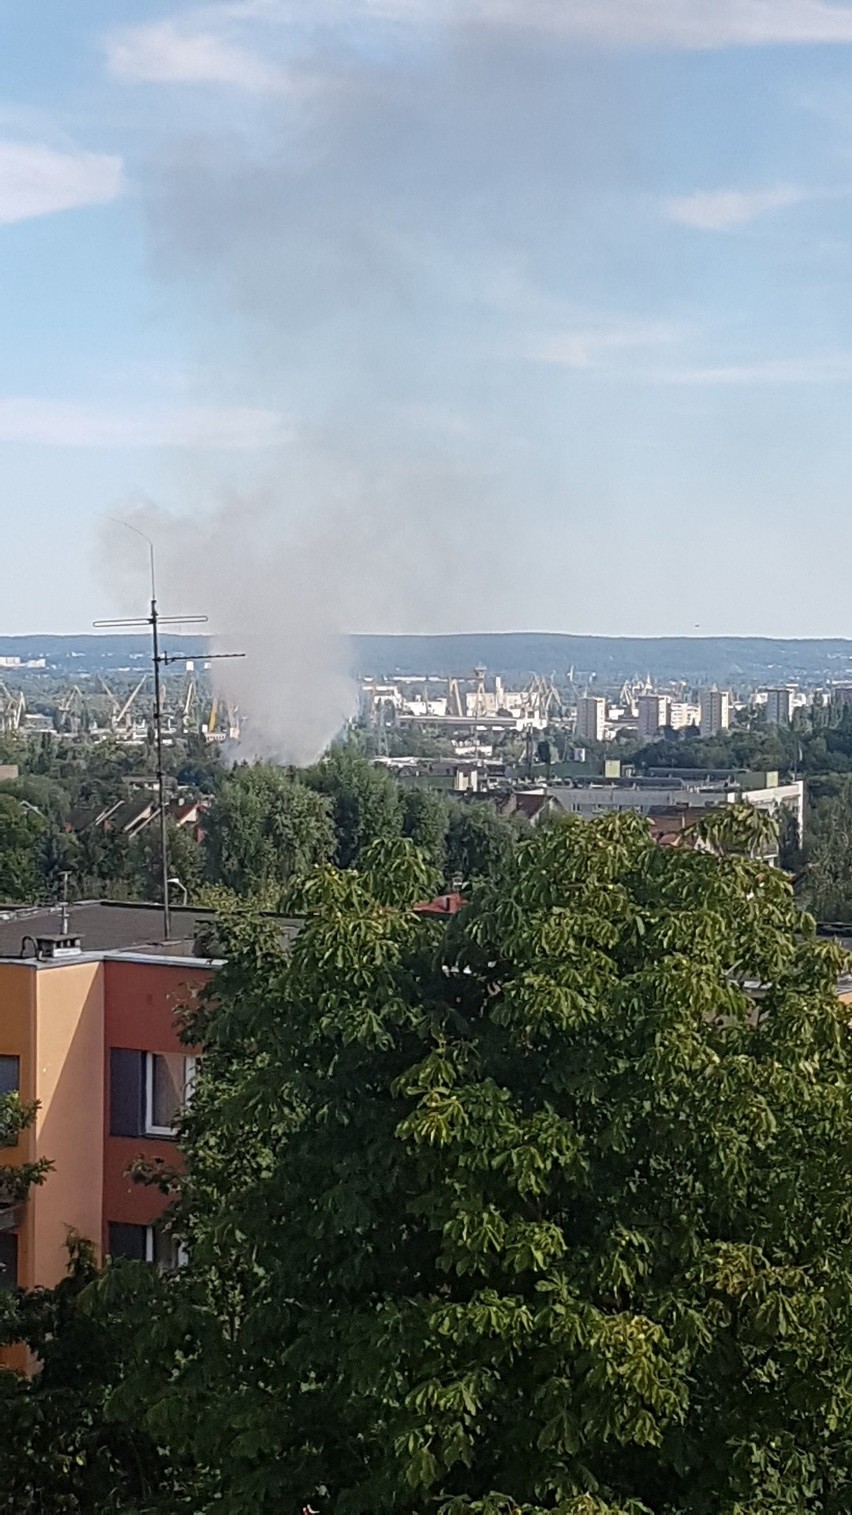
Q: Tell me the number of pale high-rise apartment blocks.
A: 4